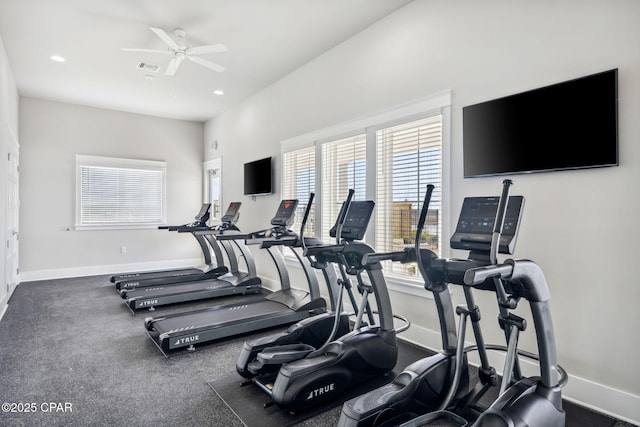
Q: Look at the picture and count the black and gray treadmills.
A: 3